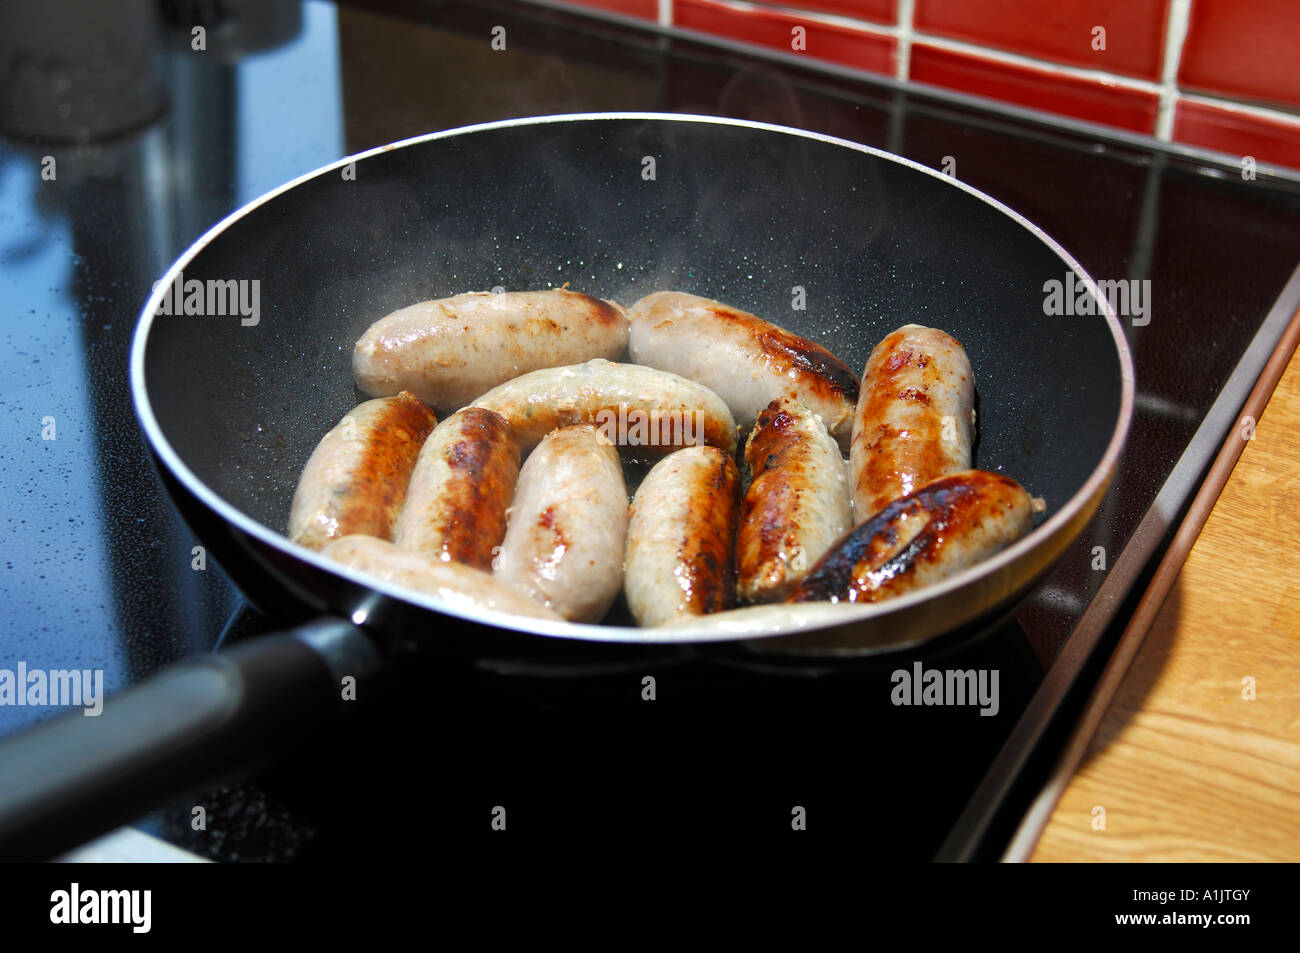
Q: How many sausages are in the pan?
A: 12